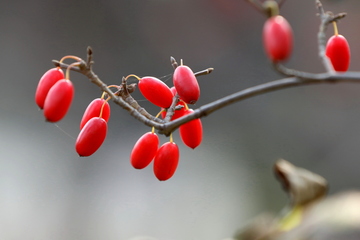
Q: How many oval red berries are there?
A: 12